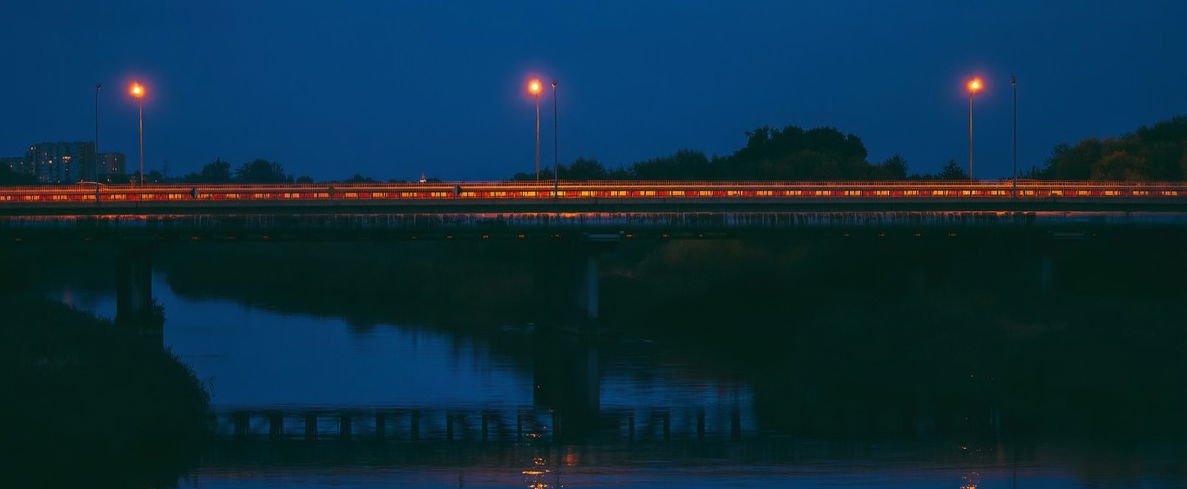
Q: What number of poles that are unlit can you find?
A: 3